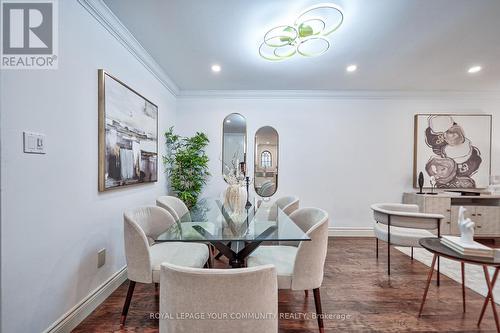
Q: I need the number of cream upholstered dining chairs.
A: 5